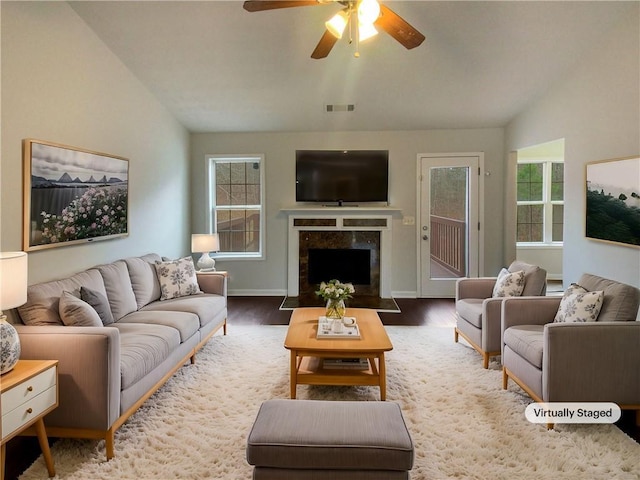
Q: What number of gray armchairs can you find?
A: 2